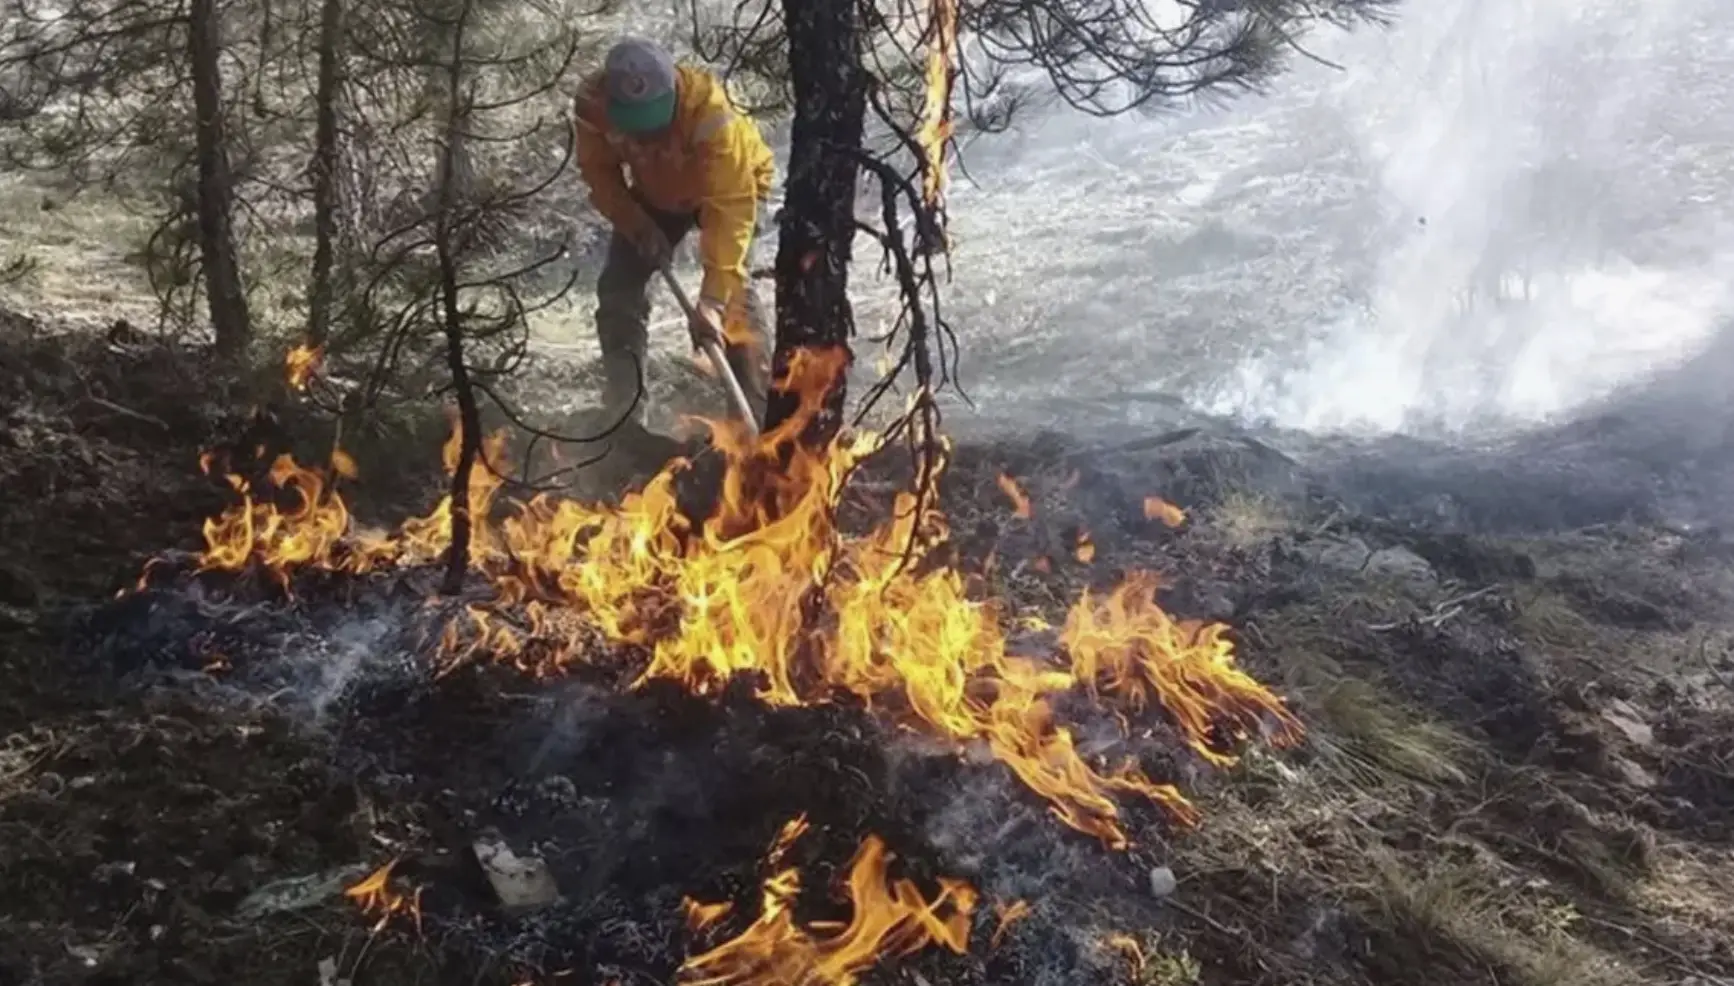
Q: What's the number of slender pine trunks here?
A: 3